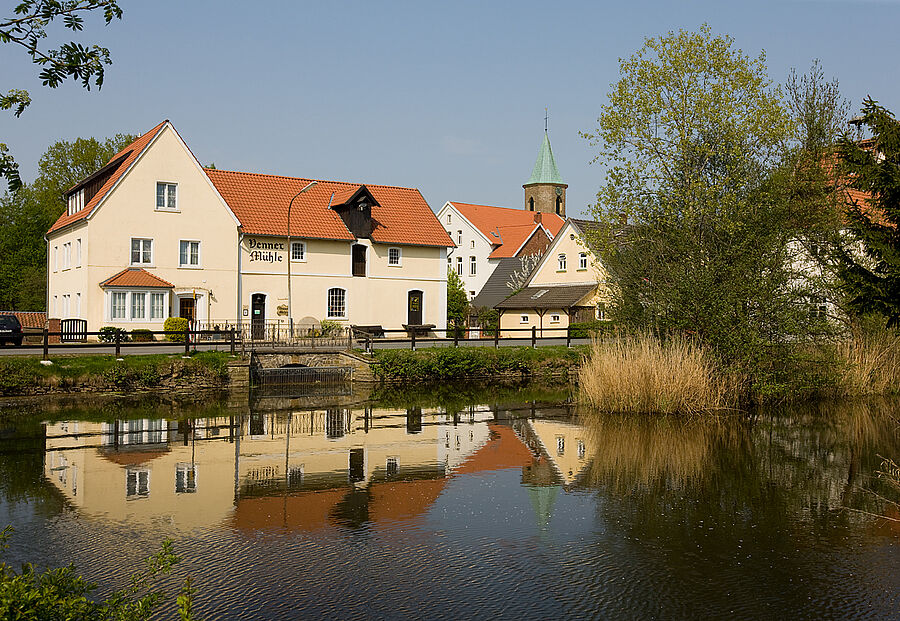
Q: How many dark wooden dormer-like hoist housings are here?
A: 1